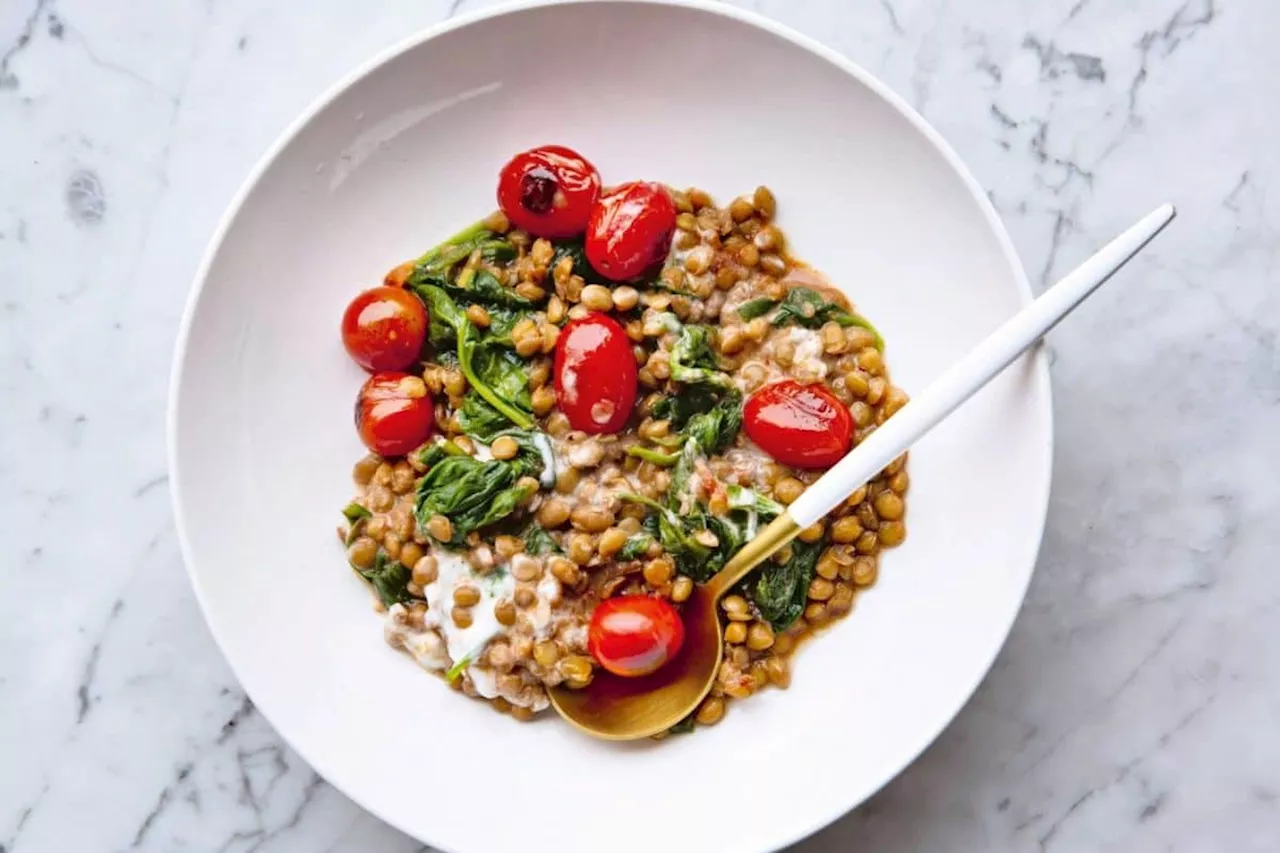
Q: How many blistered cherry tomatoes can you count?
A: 7